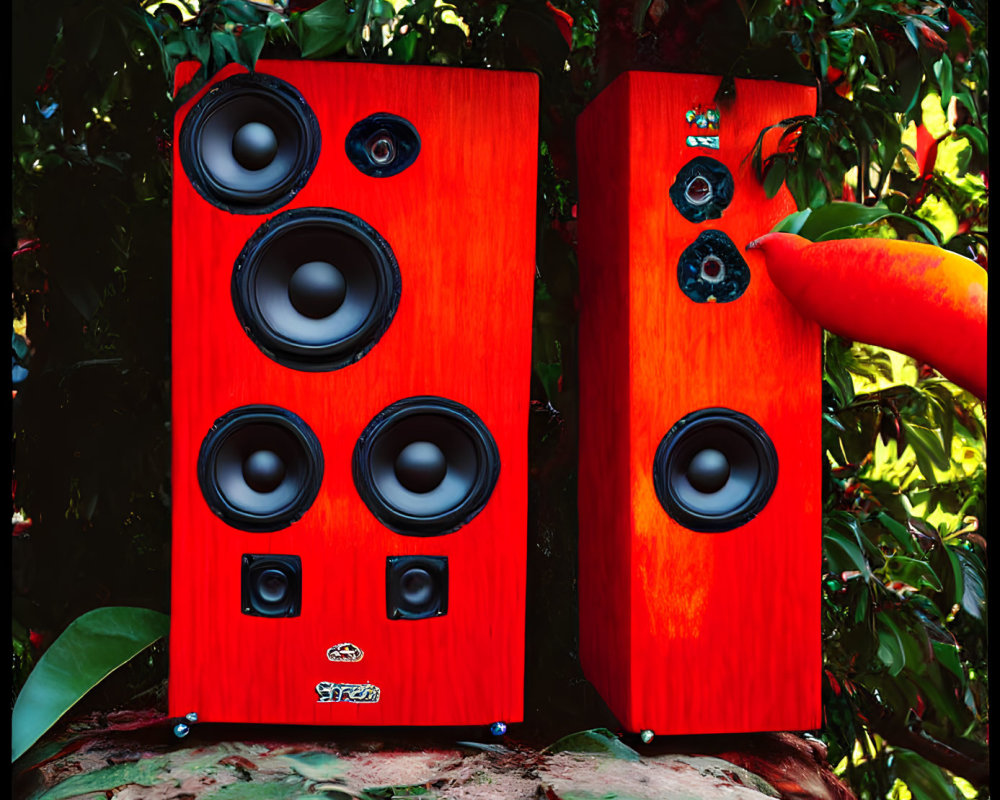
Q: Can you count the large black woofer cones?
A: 5